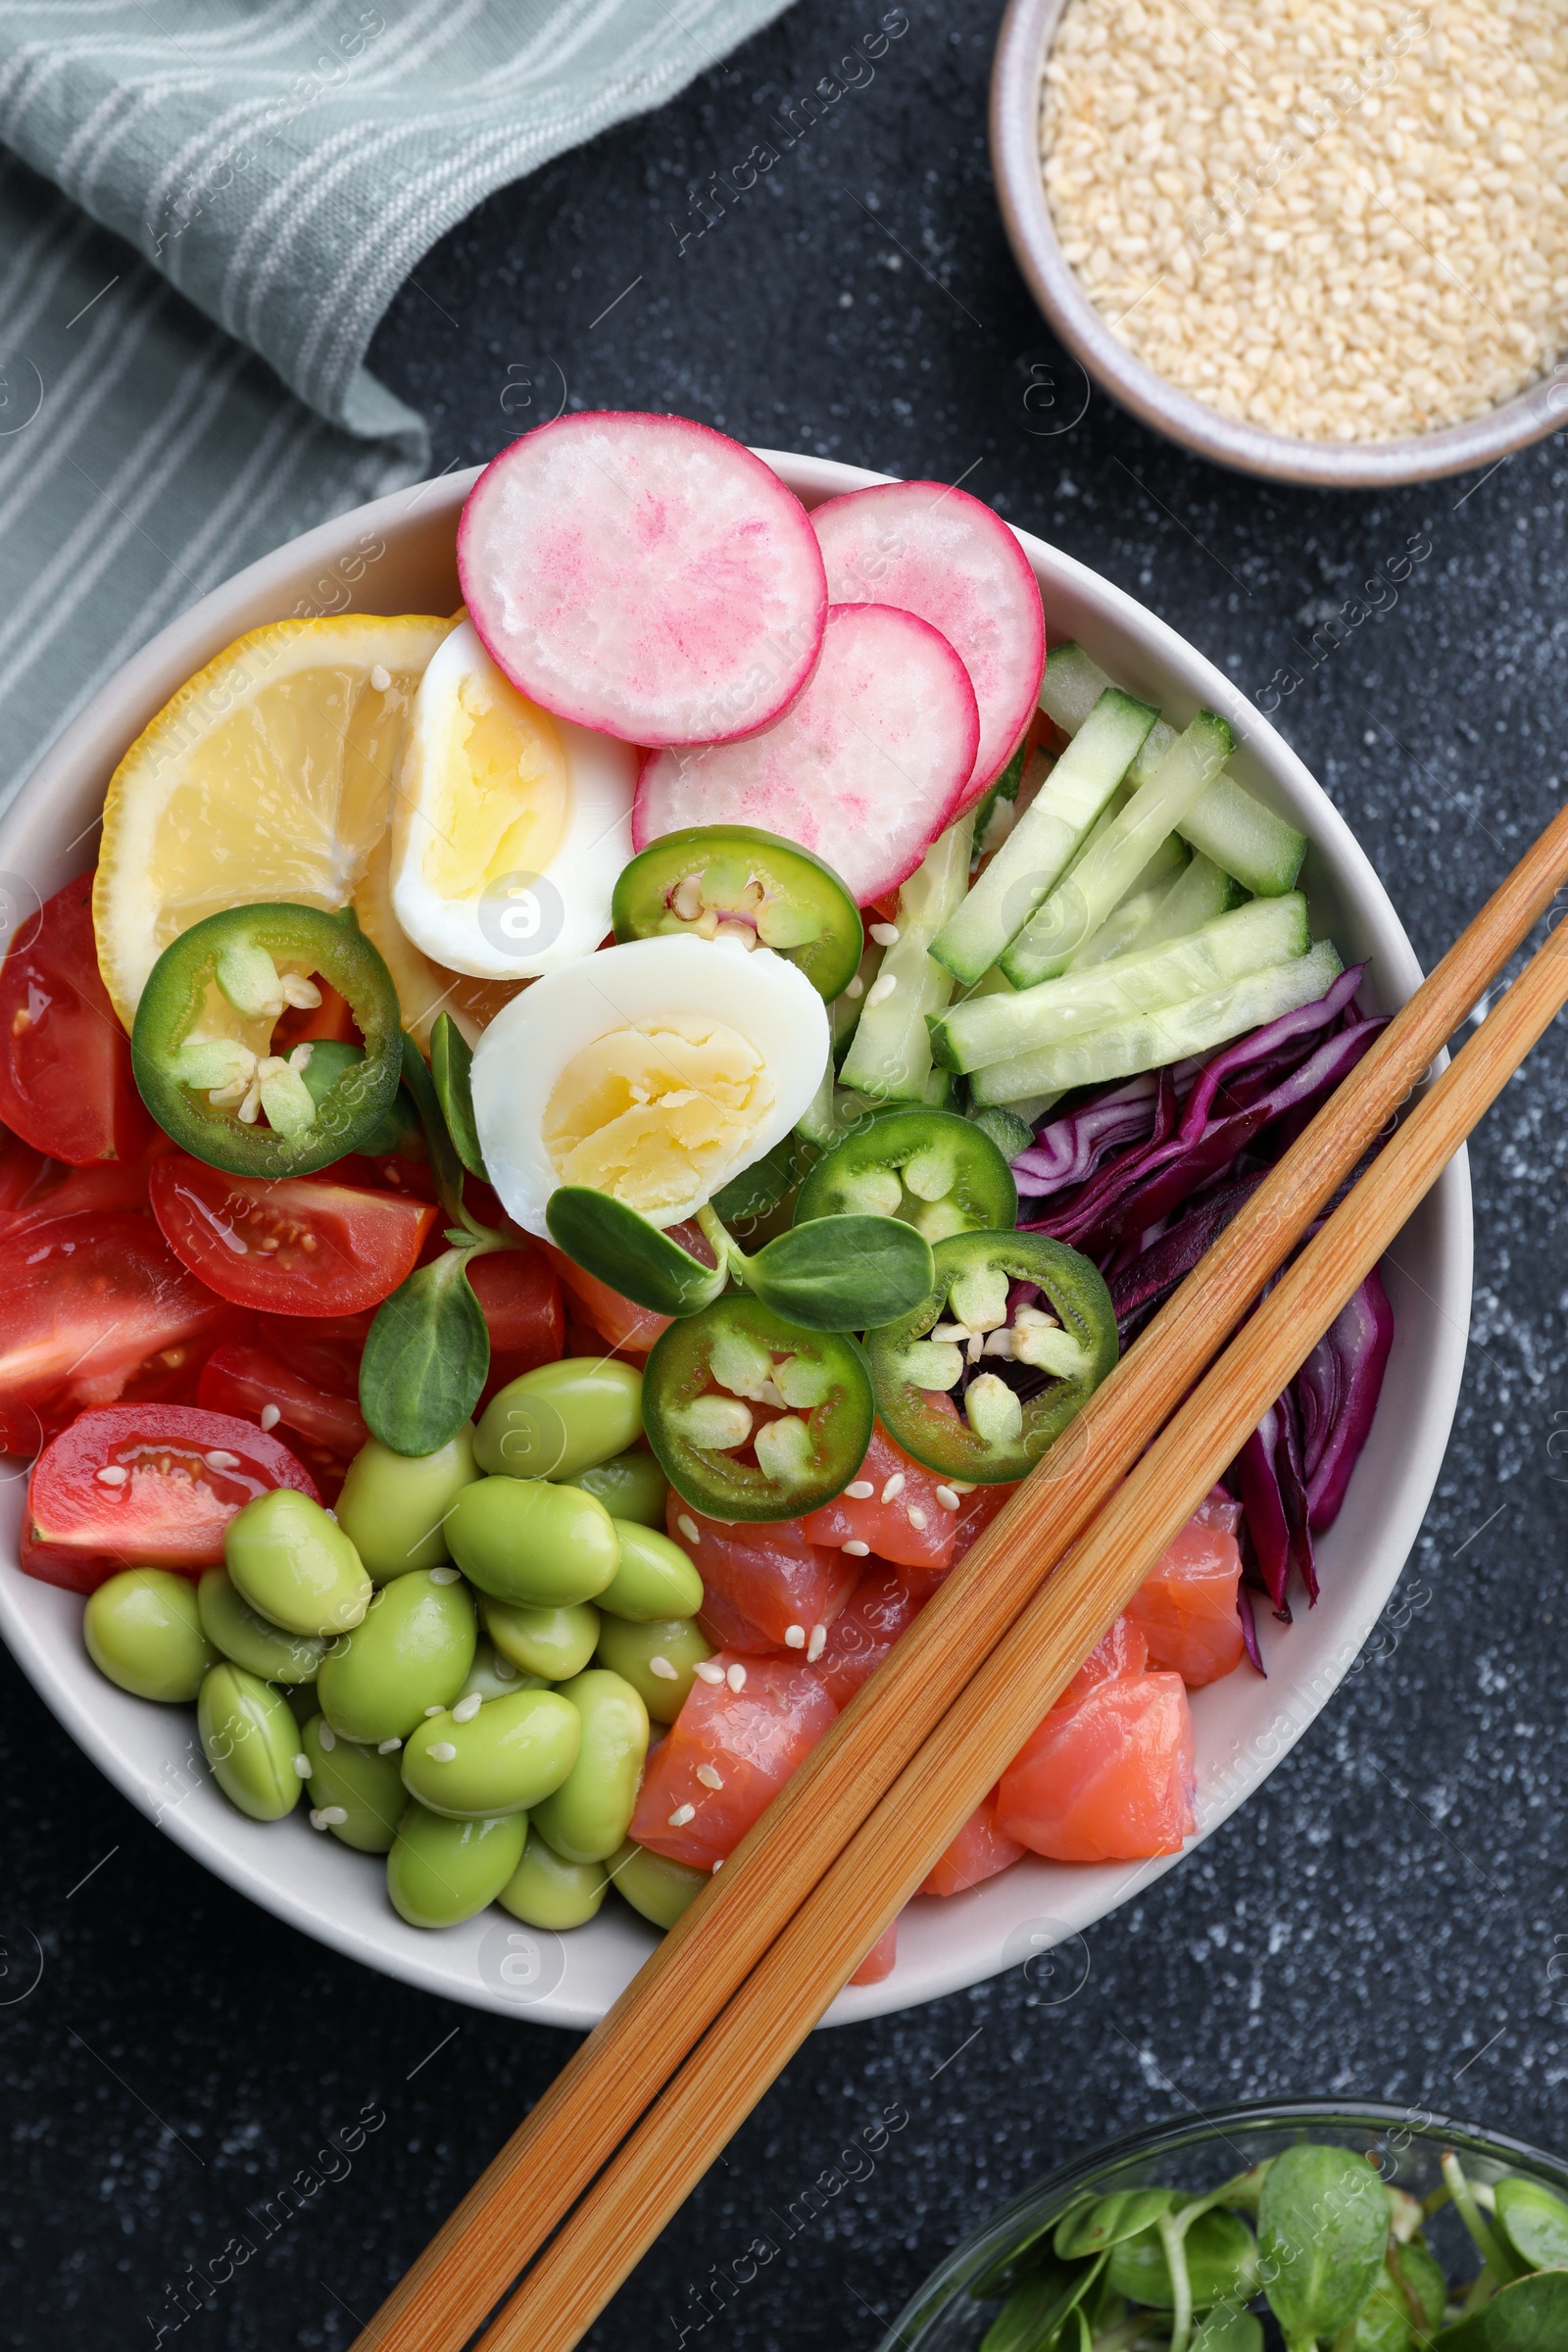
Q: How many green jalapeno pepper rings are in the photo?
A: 5